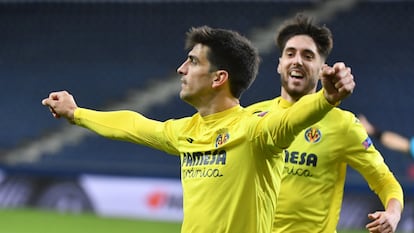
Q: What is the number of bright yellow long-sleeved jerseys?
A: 2